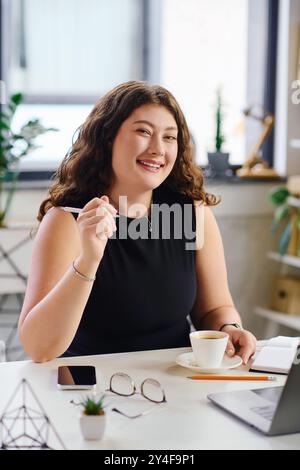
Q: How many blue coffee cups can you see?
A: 0